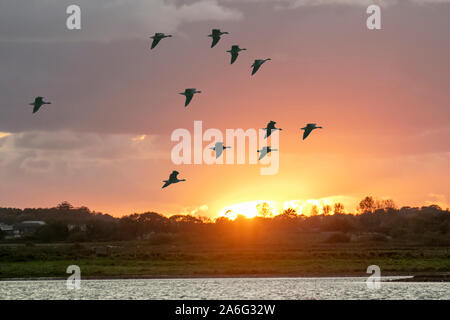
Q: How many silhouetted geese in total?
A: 11